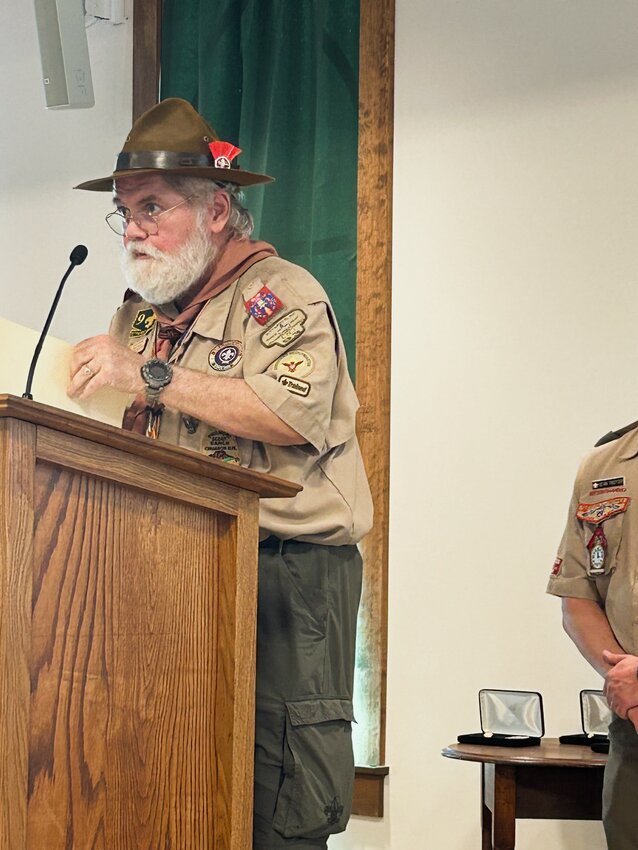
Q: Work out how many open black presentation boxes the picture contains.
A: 2